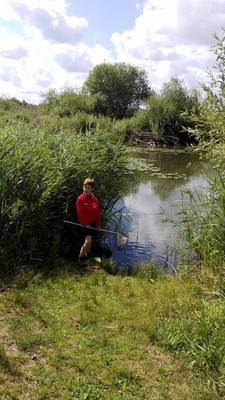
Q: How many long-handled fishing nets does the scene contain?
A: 1